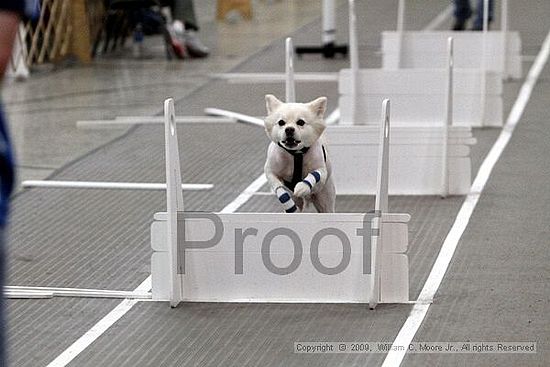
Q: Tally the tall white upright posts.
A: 8